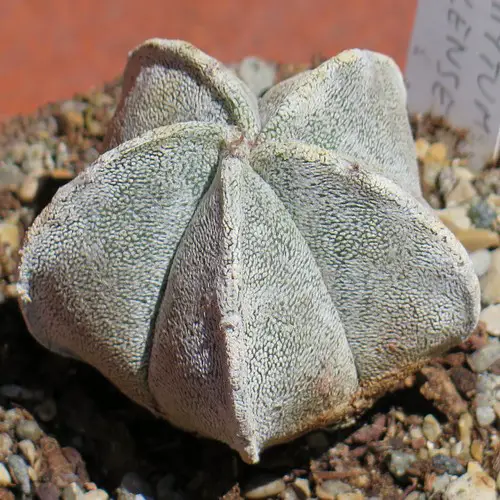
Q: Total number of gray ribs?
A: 5